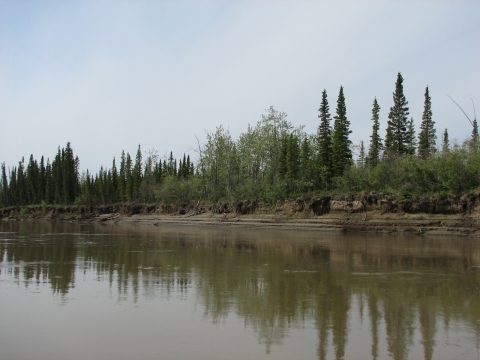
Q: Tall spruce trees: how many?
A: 5